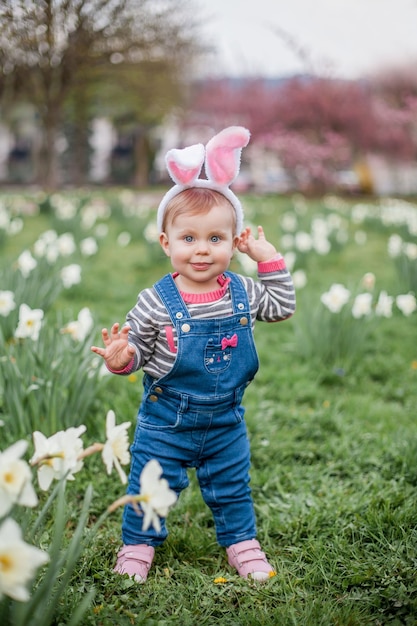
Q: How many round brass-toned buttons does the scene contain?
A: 4